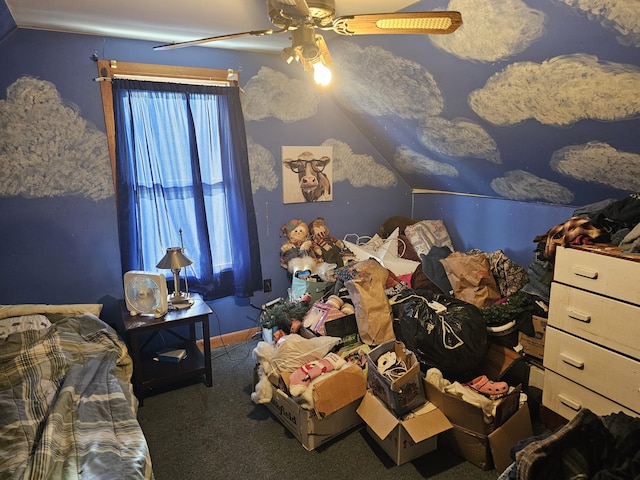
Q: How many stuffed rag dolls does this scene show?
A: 2